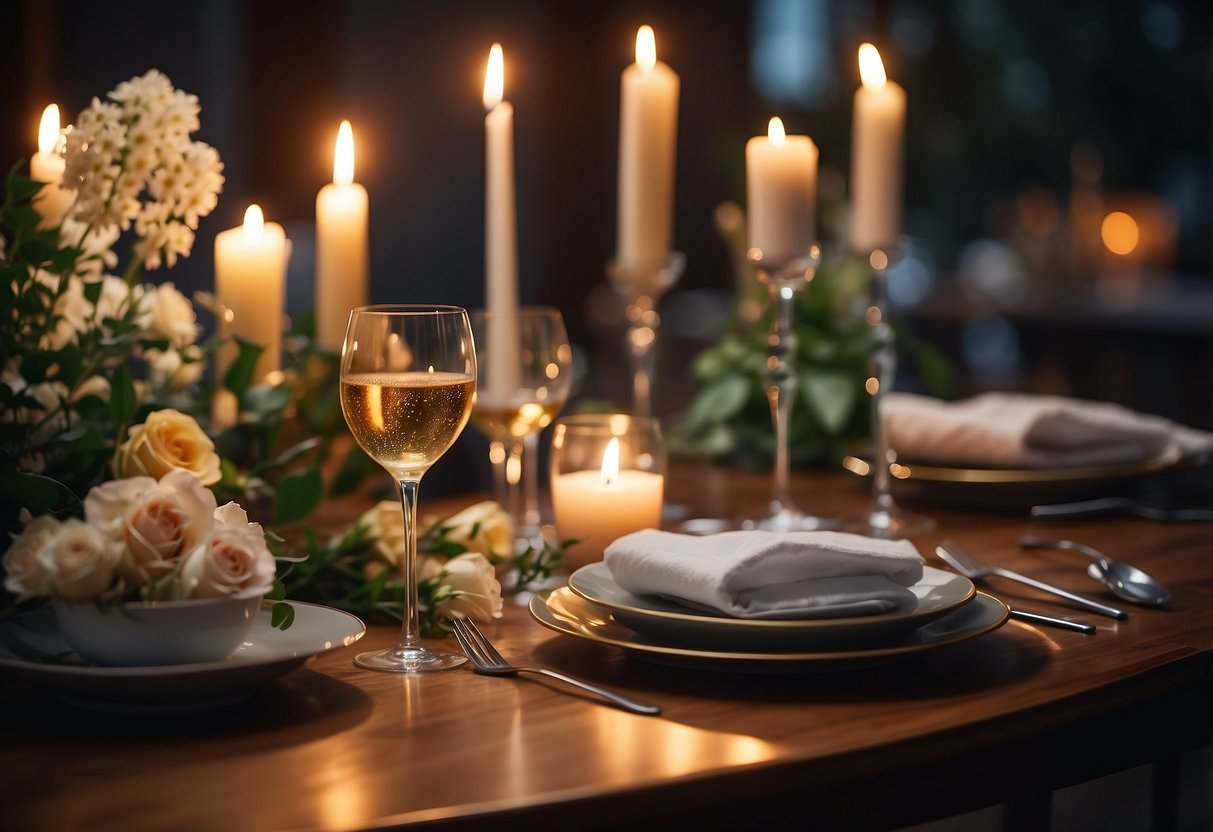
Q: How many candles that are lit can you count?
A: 8